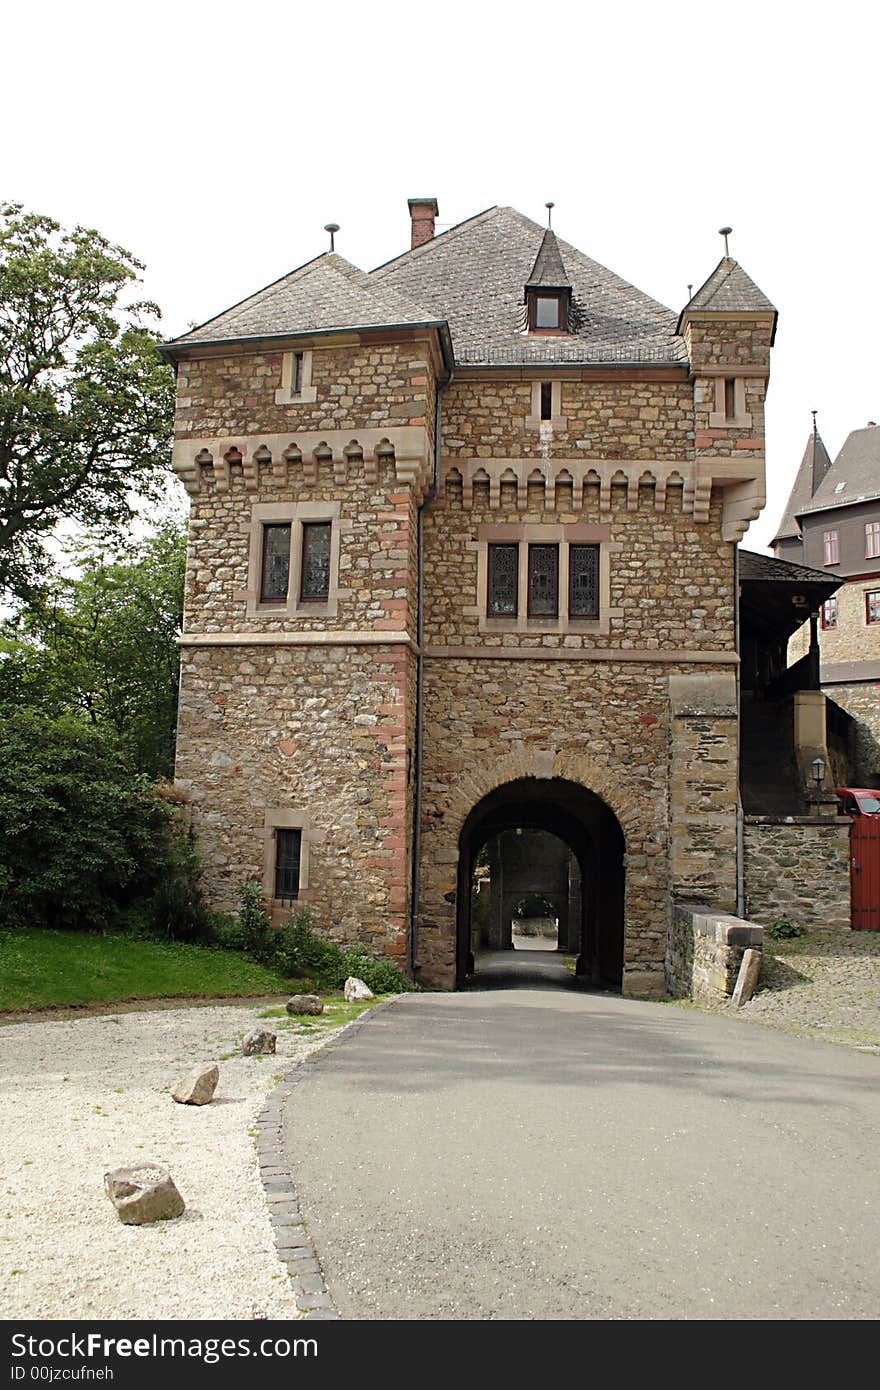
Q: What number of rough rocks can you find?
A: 5